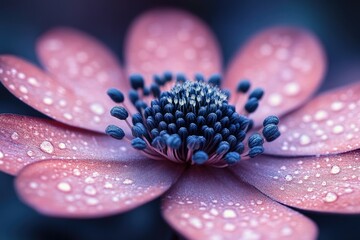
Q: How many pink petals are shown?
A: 9